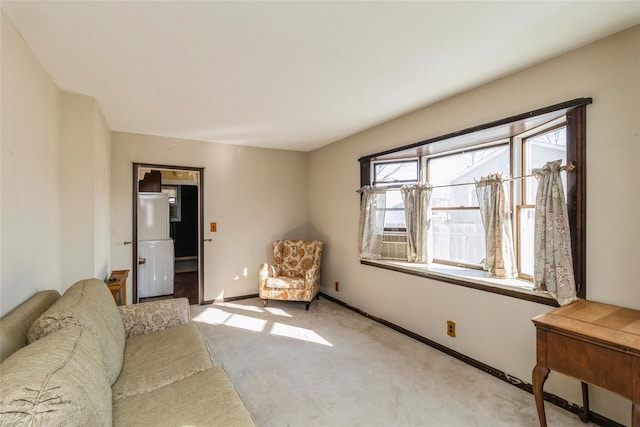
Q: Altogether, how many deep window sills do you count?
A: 1